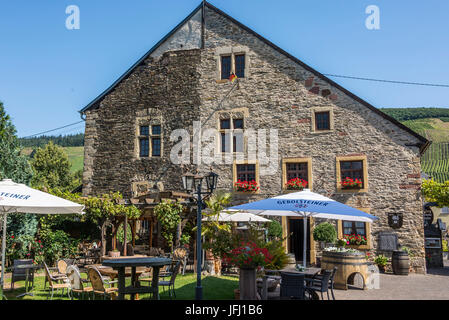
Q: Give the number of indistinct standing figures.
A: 0